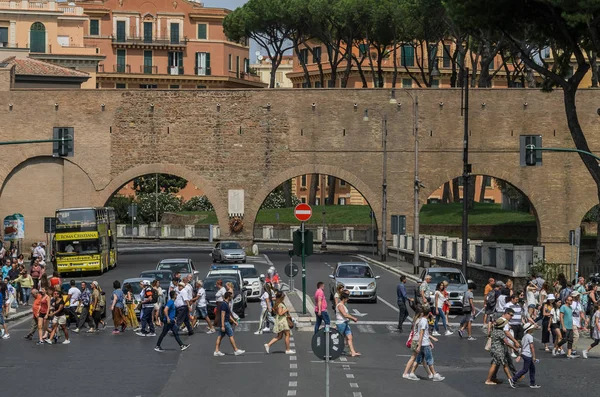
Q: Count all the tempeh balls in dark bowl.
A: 0